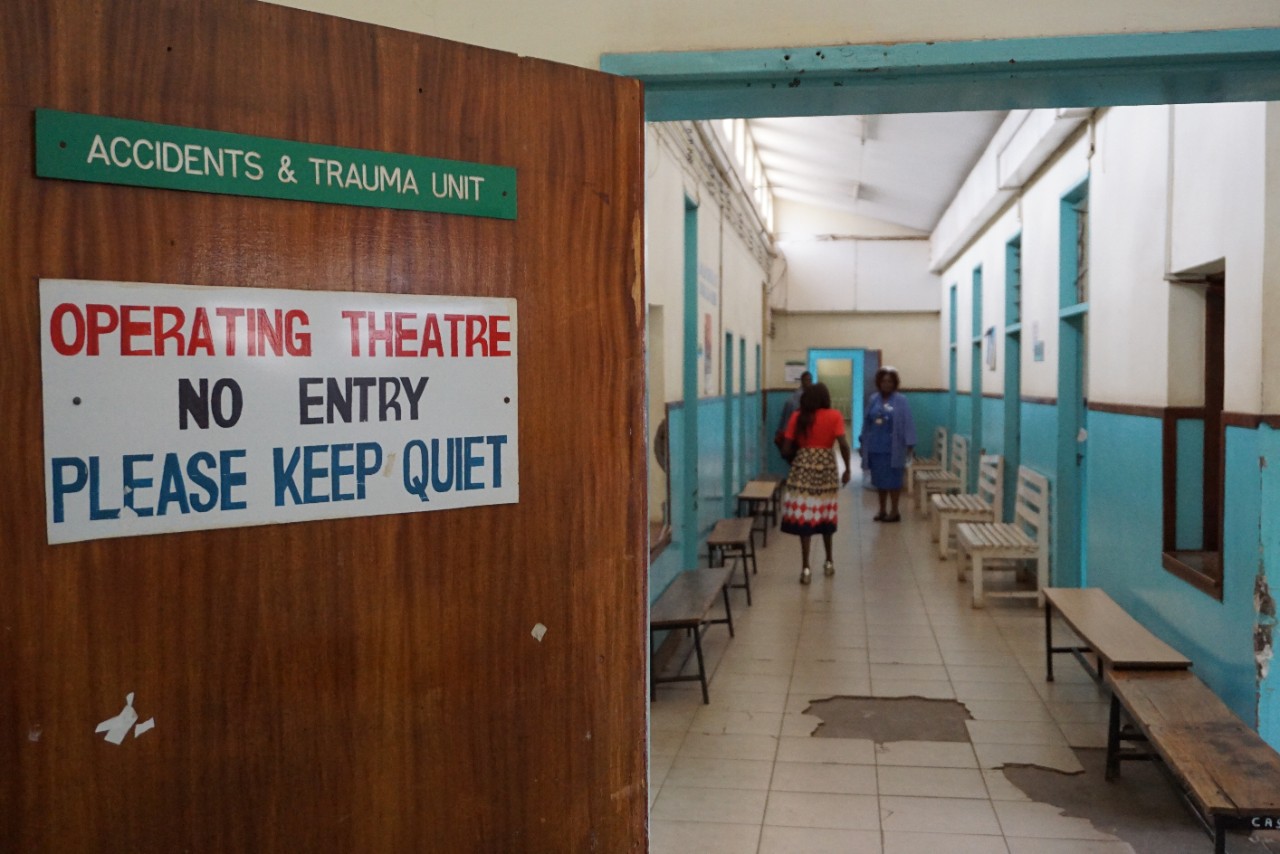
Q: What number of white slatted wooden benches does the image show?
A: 4